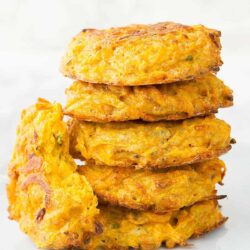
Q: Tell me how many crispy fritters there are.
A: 6